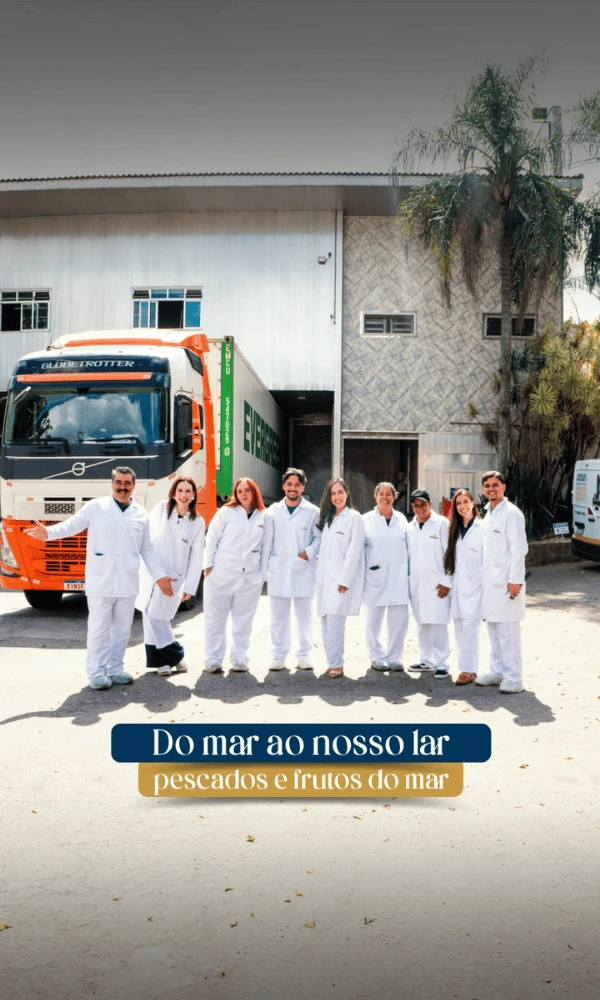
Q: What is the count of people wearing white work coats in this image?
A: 9